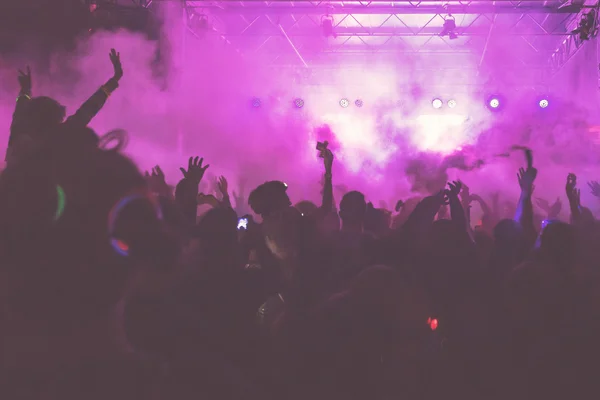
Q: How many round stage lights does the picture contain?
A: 8